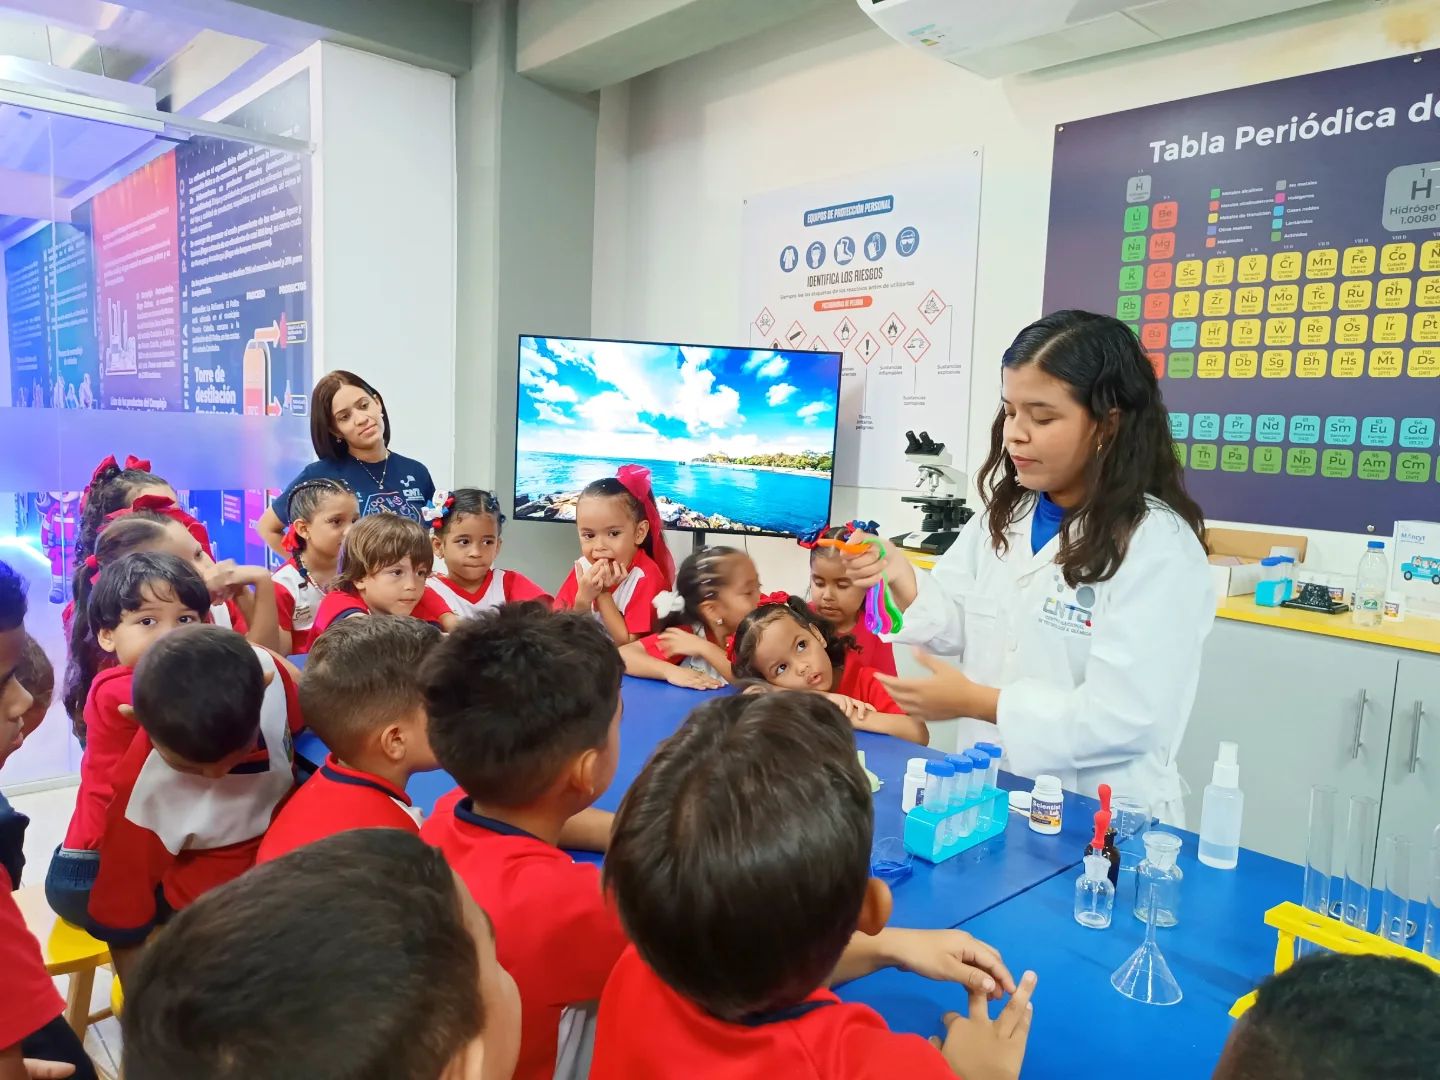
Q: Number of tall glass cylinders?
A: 4